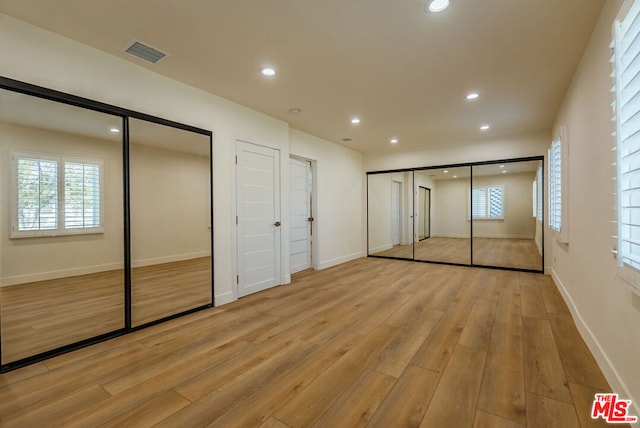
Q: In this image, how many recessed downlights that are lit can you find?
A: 6